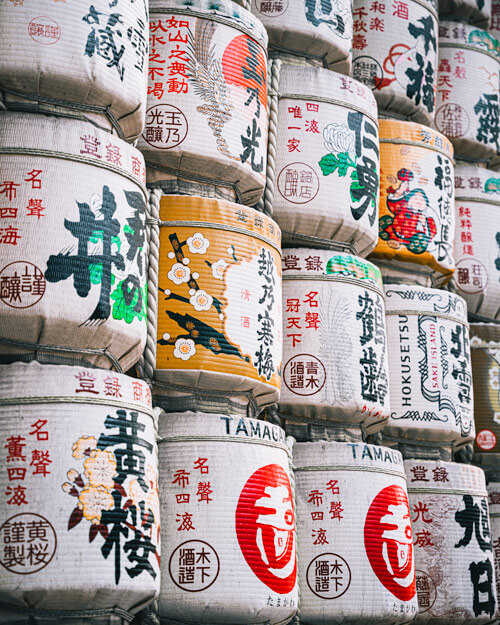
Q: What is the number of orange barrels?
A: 2